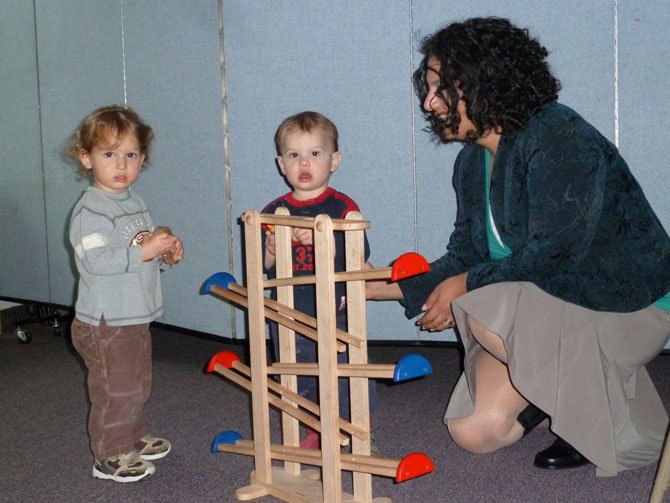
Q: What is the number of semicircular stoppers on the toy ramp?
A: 6